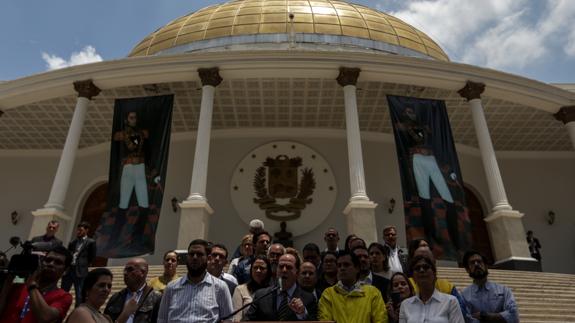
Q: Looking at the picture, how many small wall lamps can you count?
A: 4